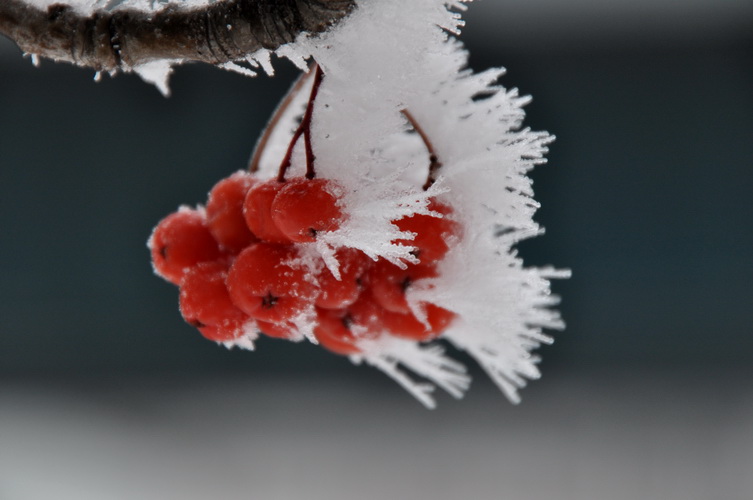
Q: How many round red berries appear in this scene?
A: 12